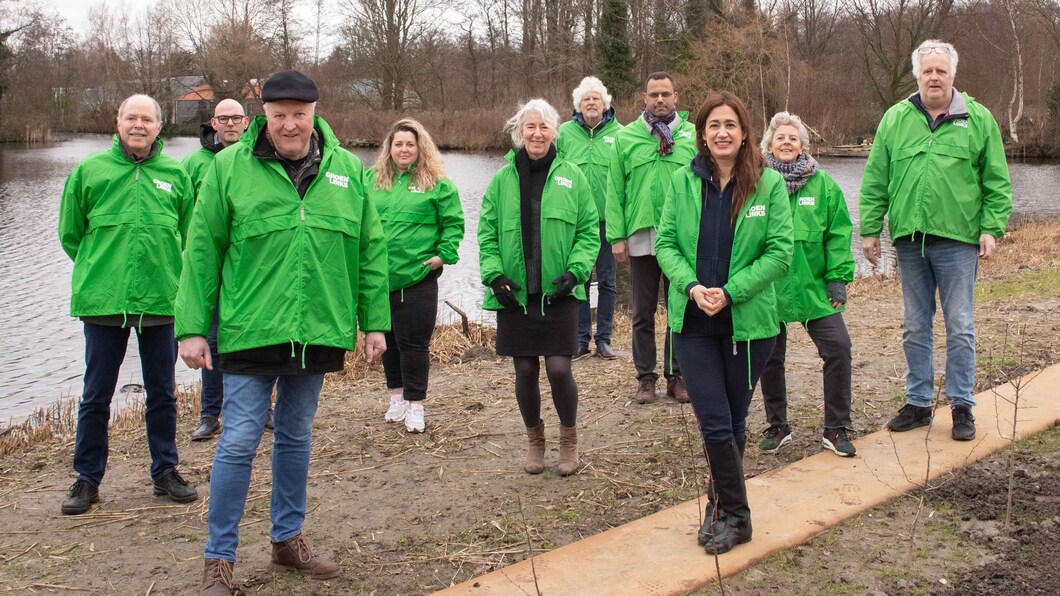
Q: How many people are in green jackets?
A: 10